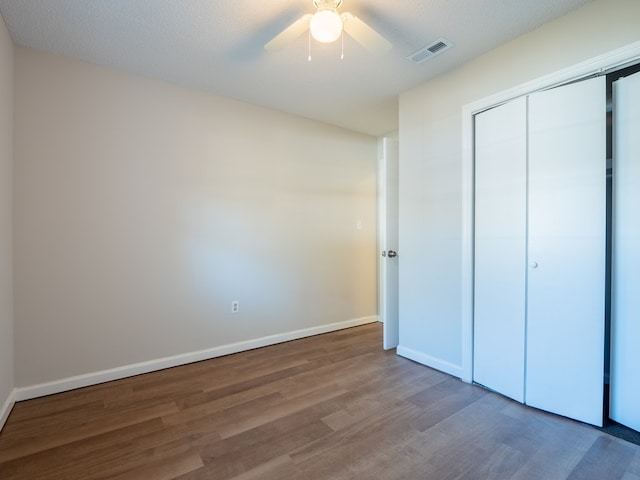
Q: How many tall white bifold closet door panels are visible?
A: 3